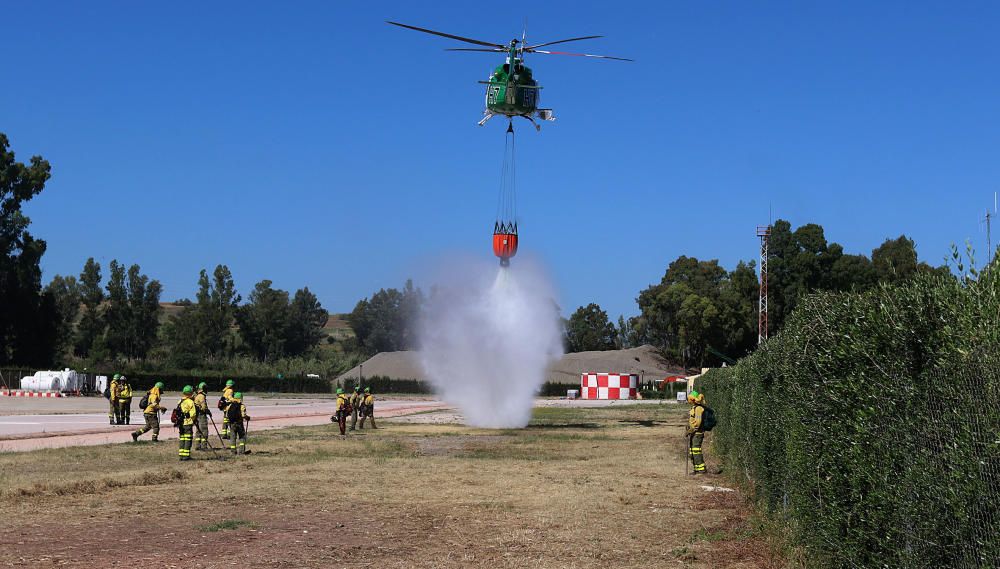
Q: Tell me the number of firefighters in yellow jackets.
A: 11